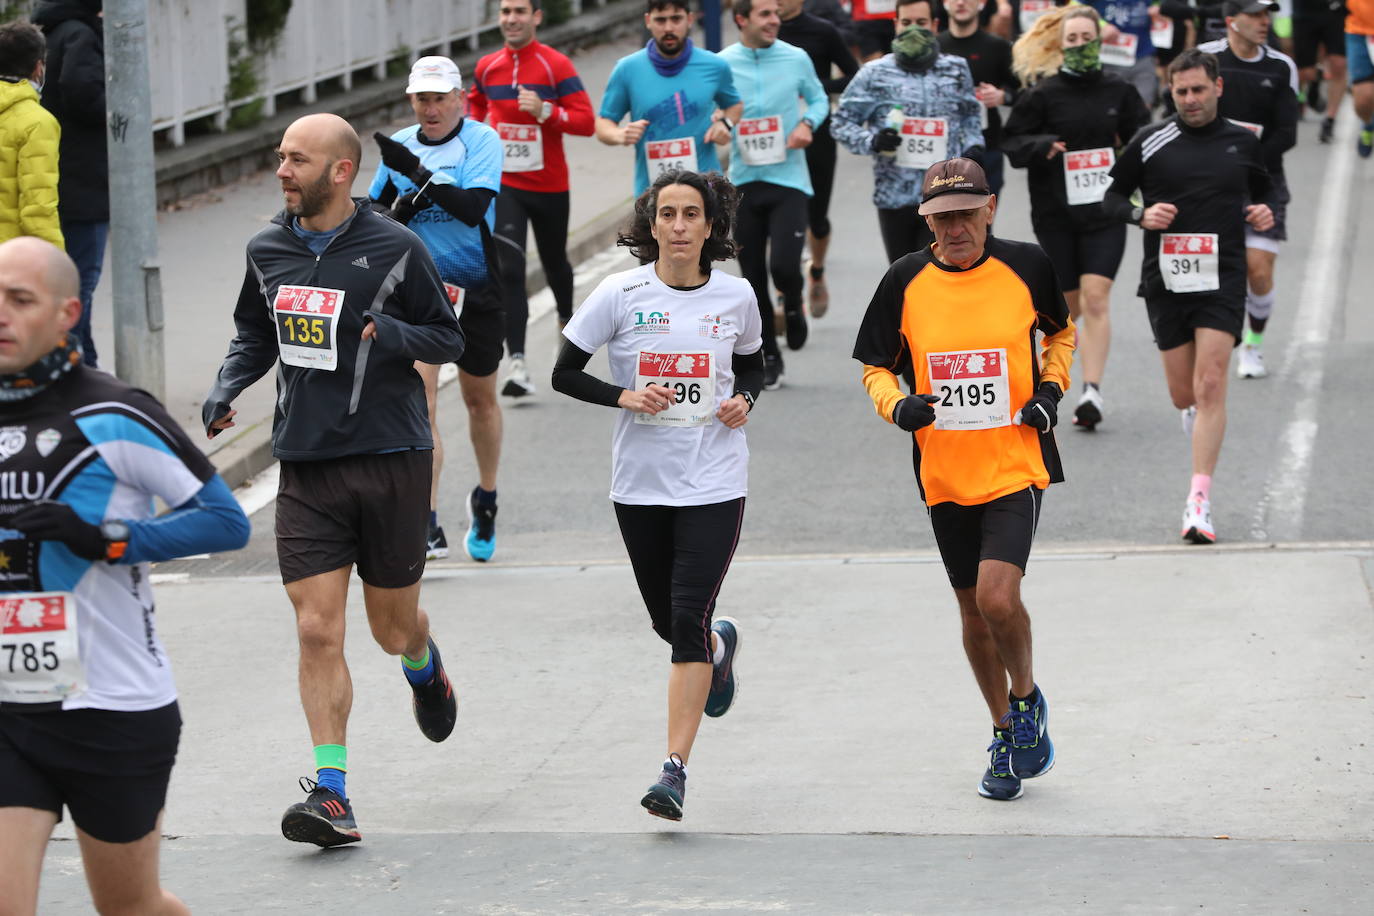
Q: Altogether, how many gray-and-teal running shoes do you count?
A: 2